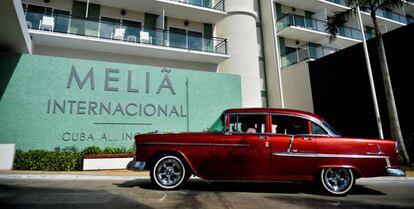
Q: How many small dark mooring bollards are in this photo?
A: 0